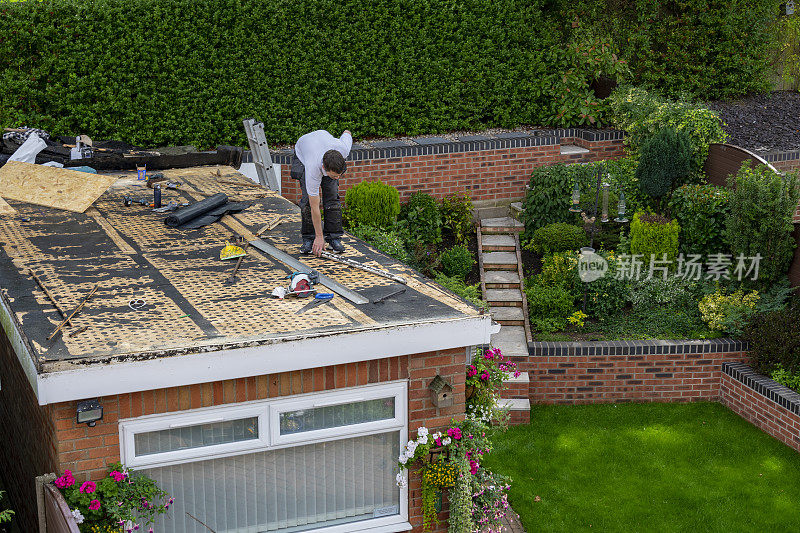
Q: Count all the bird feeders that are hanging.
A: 3